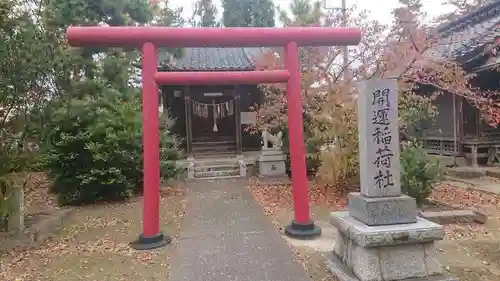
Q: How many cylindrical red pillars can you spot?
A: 2